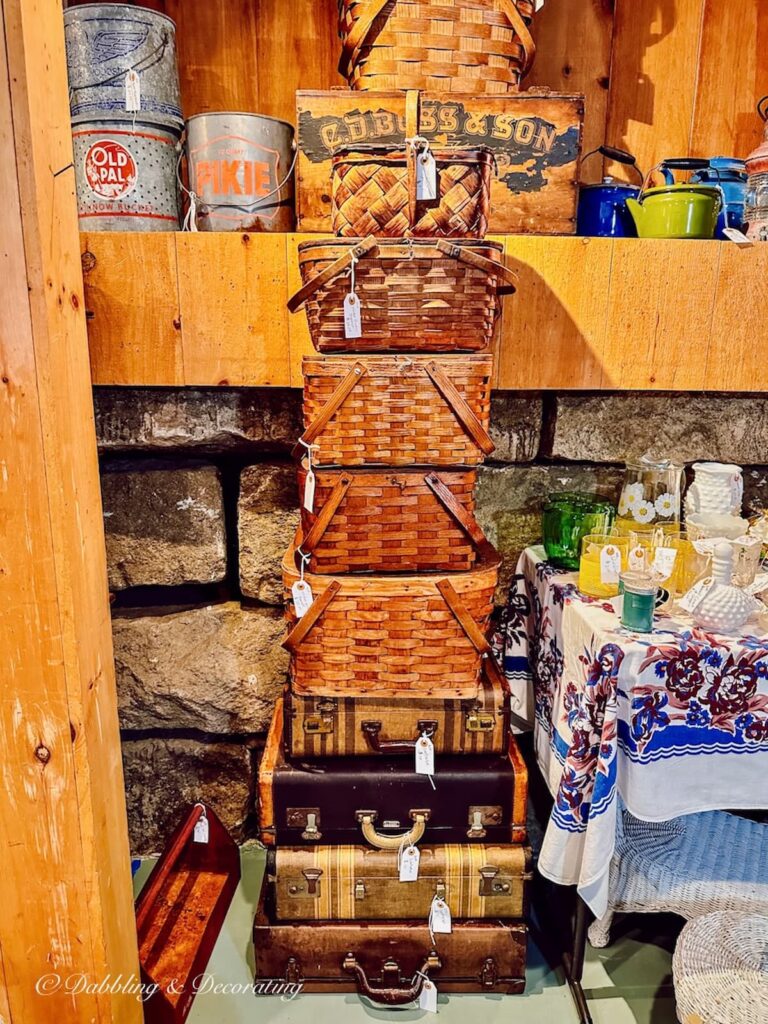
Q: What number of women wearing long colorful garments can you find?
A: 0